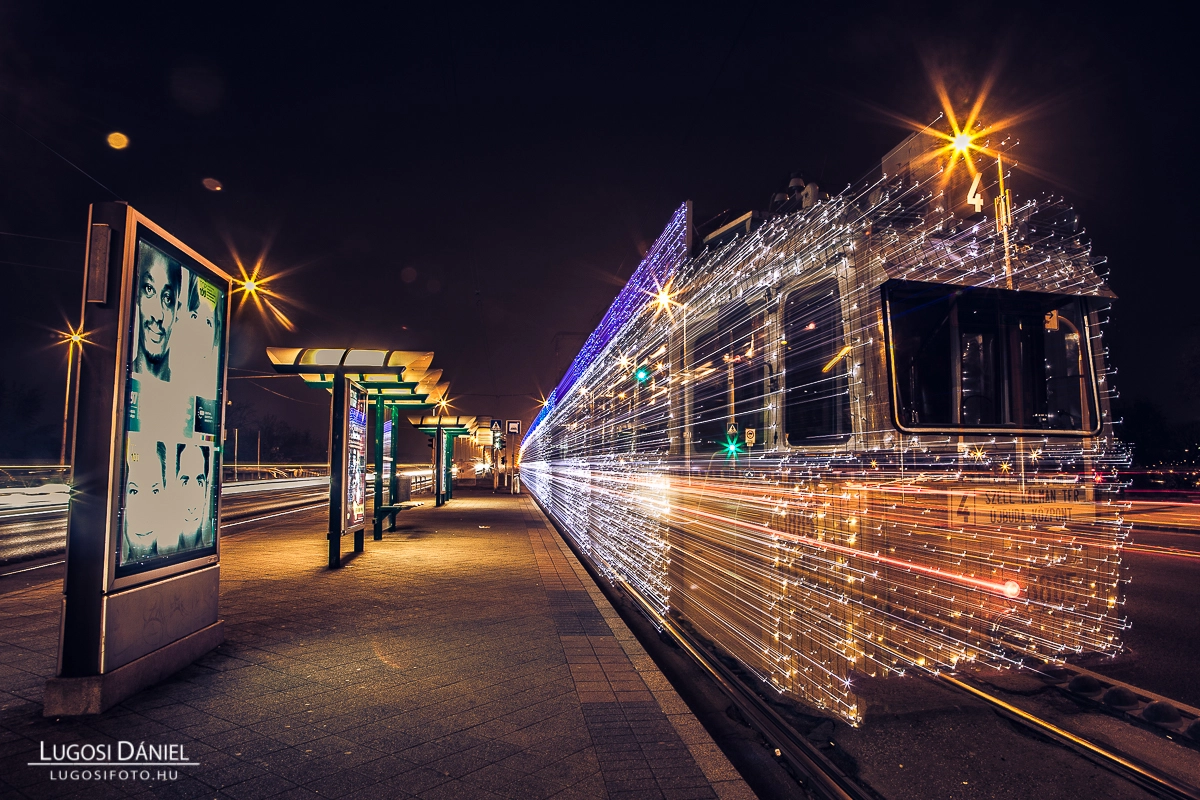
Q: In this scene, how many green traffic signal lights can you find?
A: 2